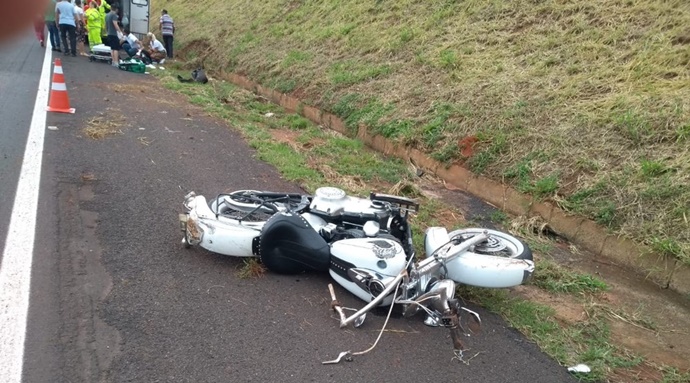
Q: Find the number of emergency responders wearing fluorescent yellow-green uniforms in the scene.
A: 2